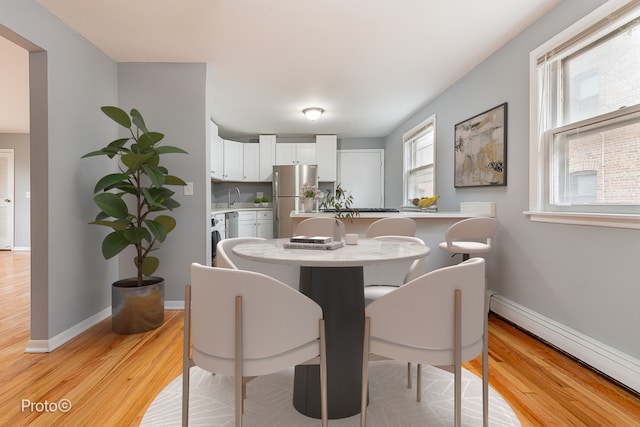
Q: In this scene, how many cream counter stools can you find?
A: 3